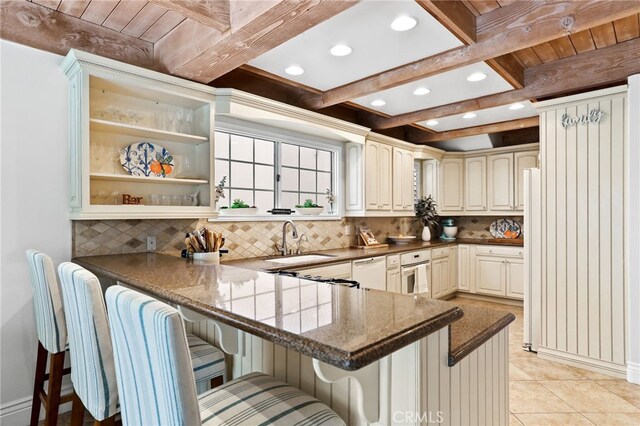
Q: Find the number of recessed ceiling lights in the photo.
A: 9